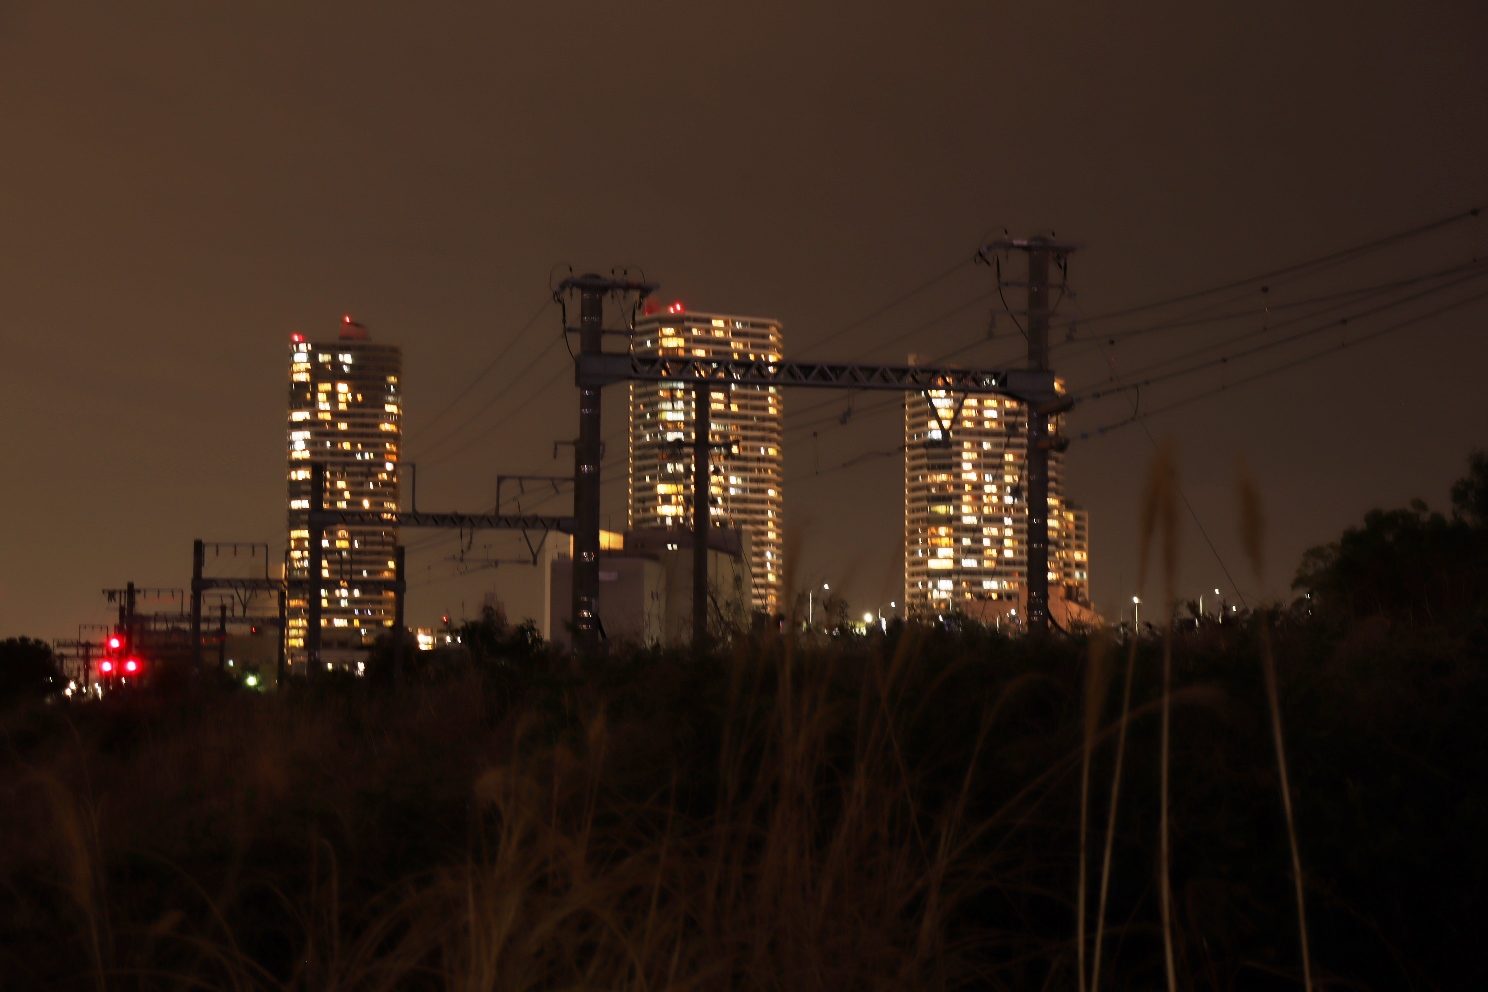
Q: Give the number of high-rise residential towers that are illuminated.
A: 3